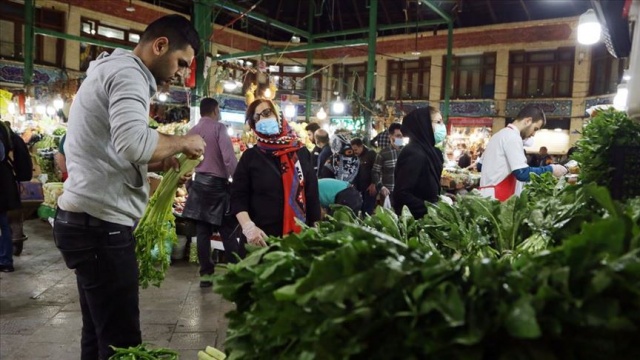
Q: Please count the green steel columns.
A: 5